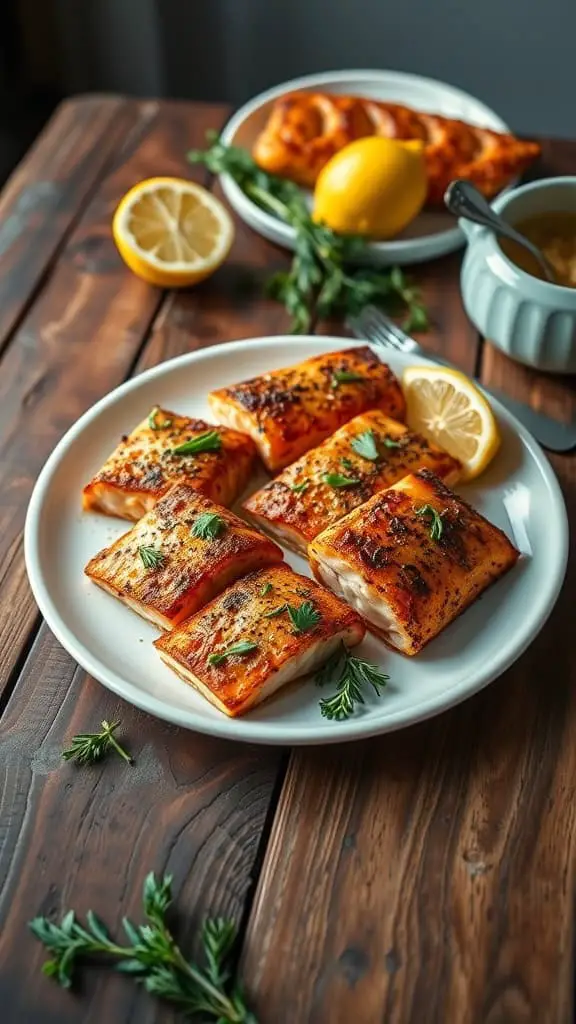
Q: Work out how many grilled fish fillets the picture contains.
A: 6